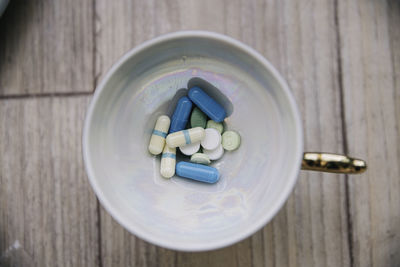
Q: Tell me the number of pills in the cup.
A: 13